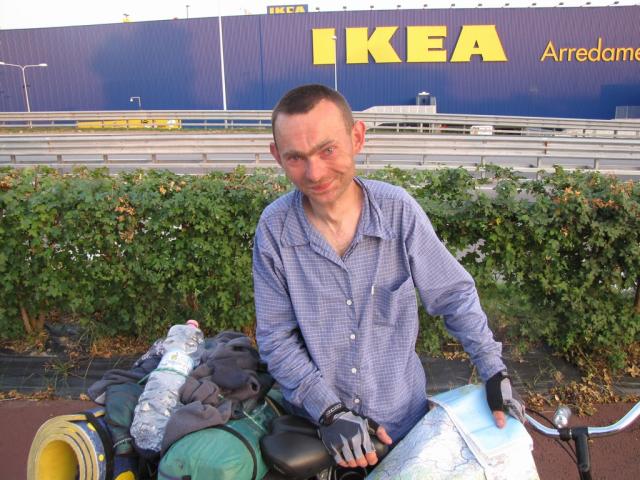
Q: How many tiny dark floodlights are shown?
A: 12